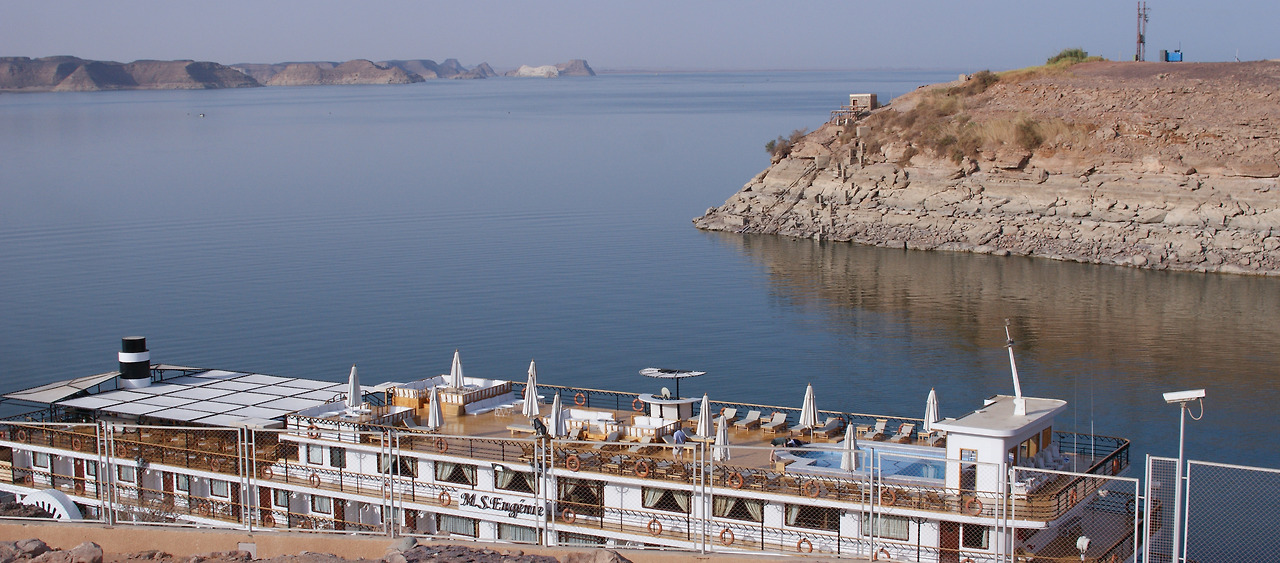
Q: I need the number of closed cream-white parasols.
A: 11